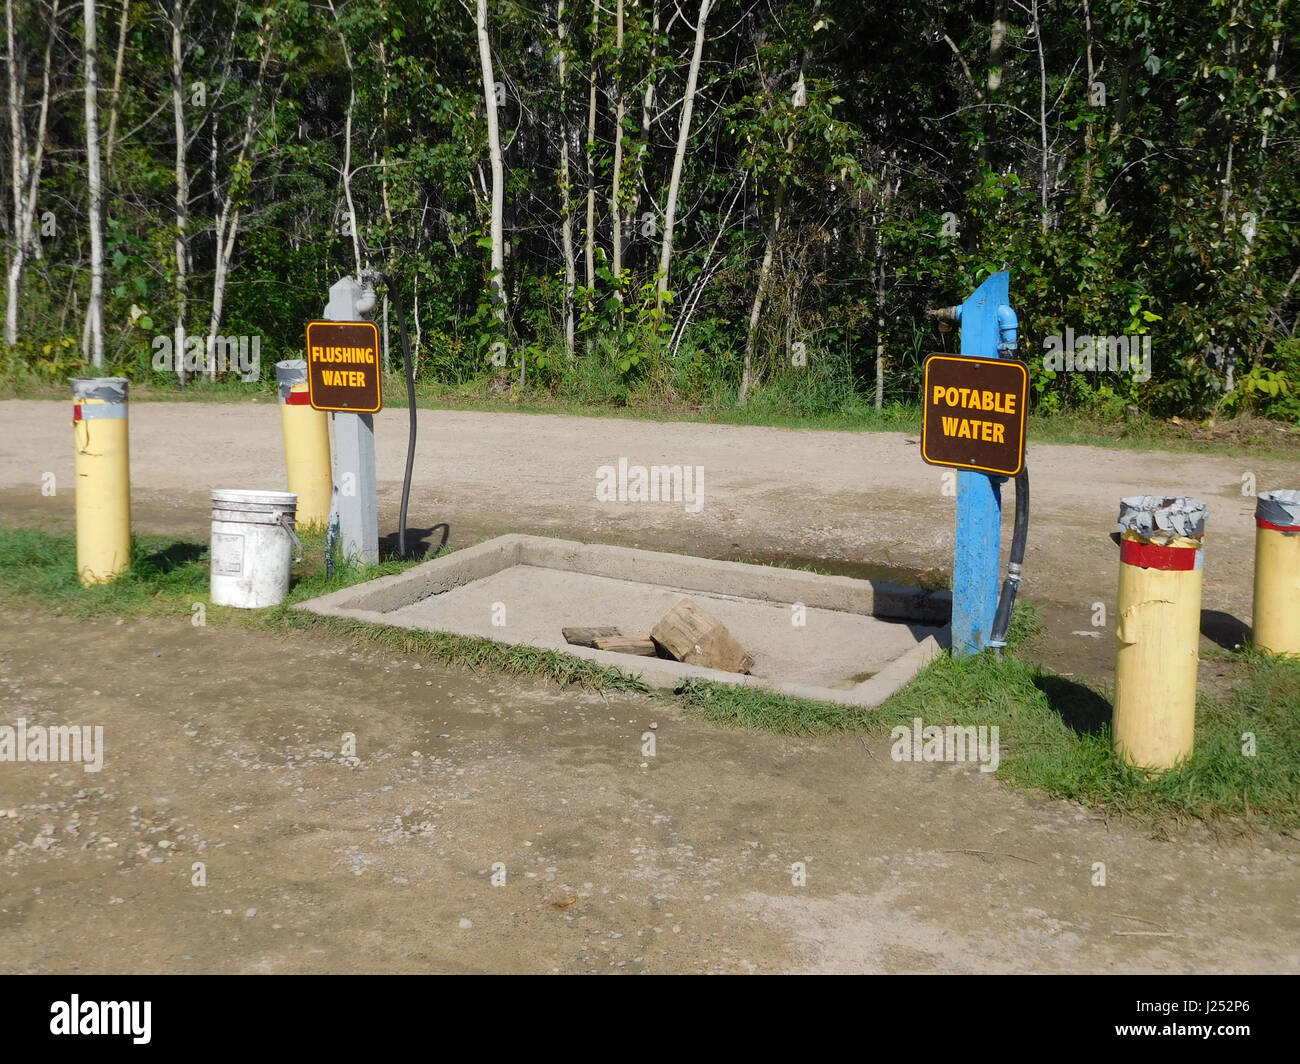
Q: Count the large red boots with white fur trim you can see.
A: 0